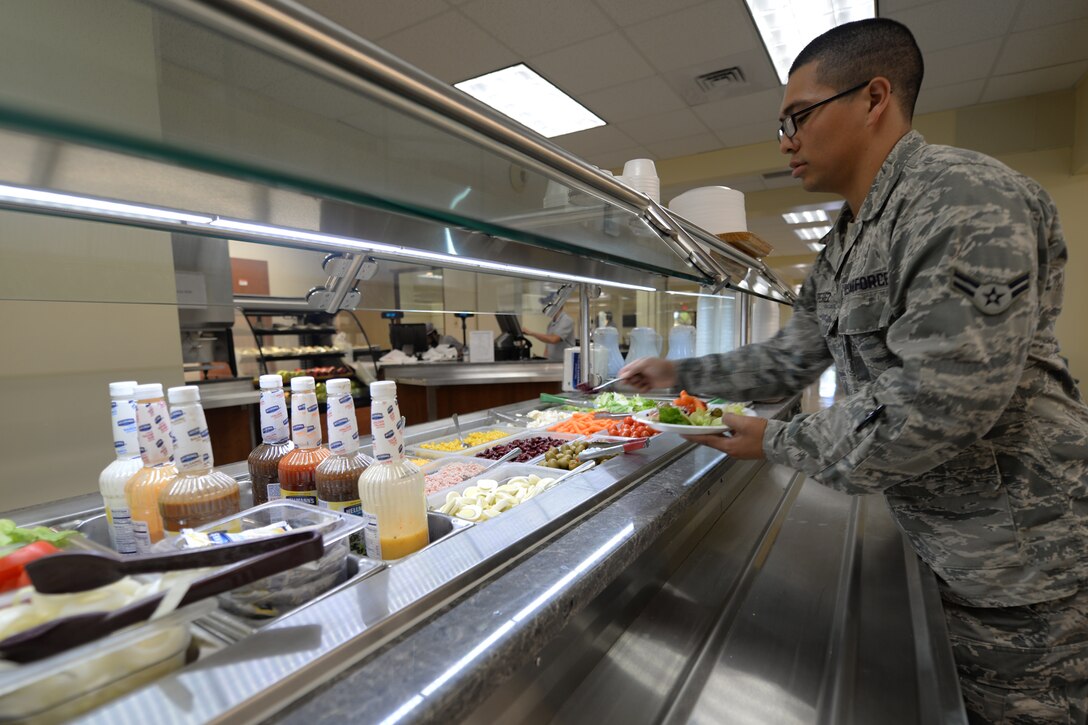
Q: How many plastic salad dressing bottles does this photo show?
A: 7